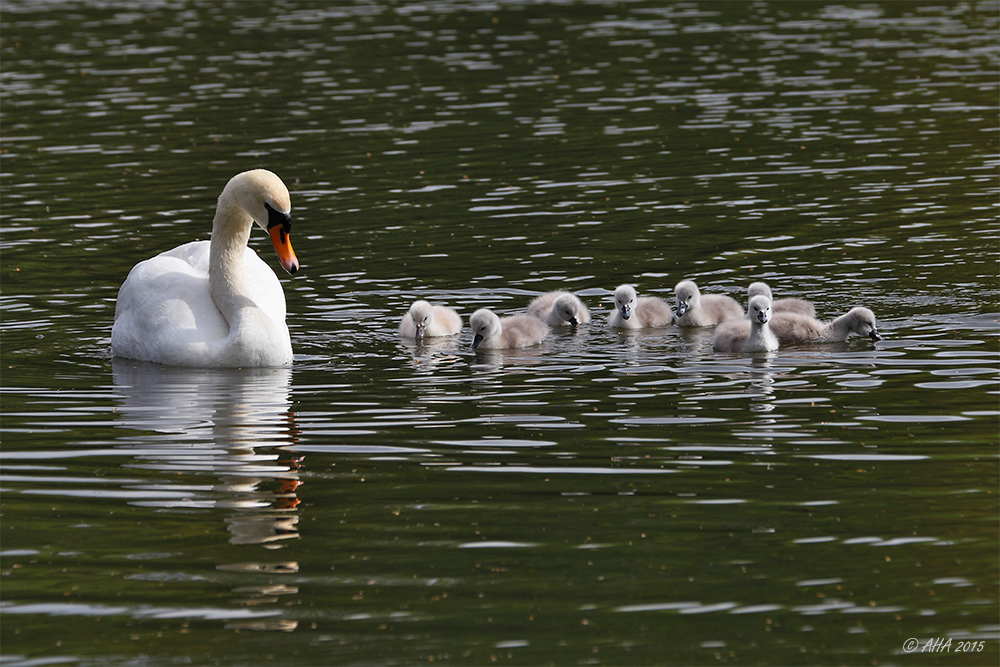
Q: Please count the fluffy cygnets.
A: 8